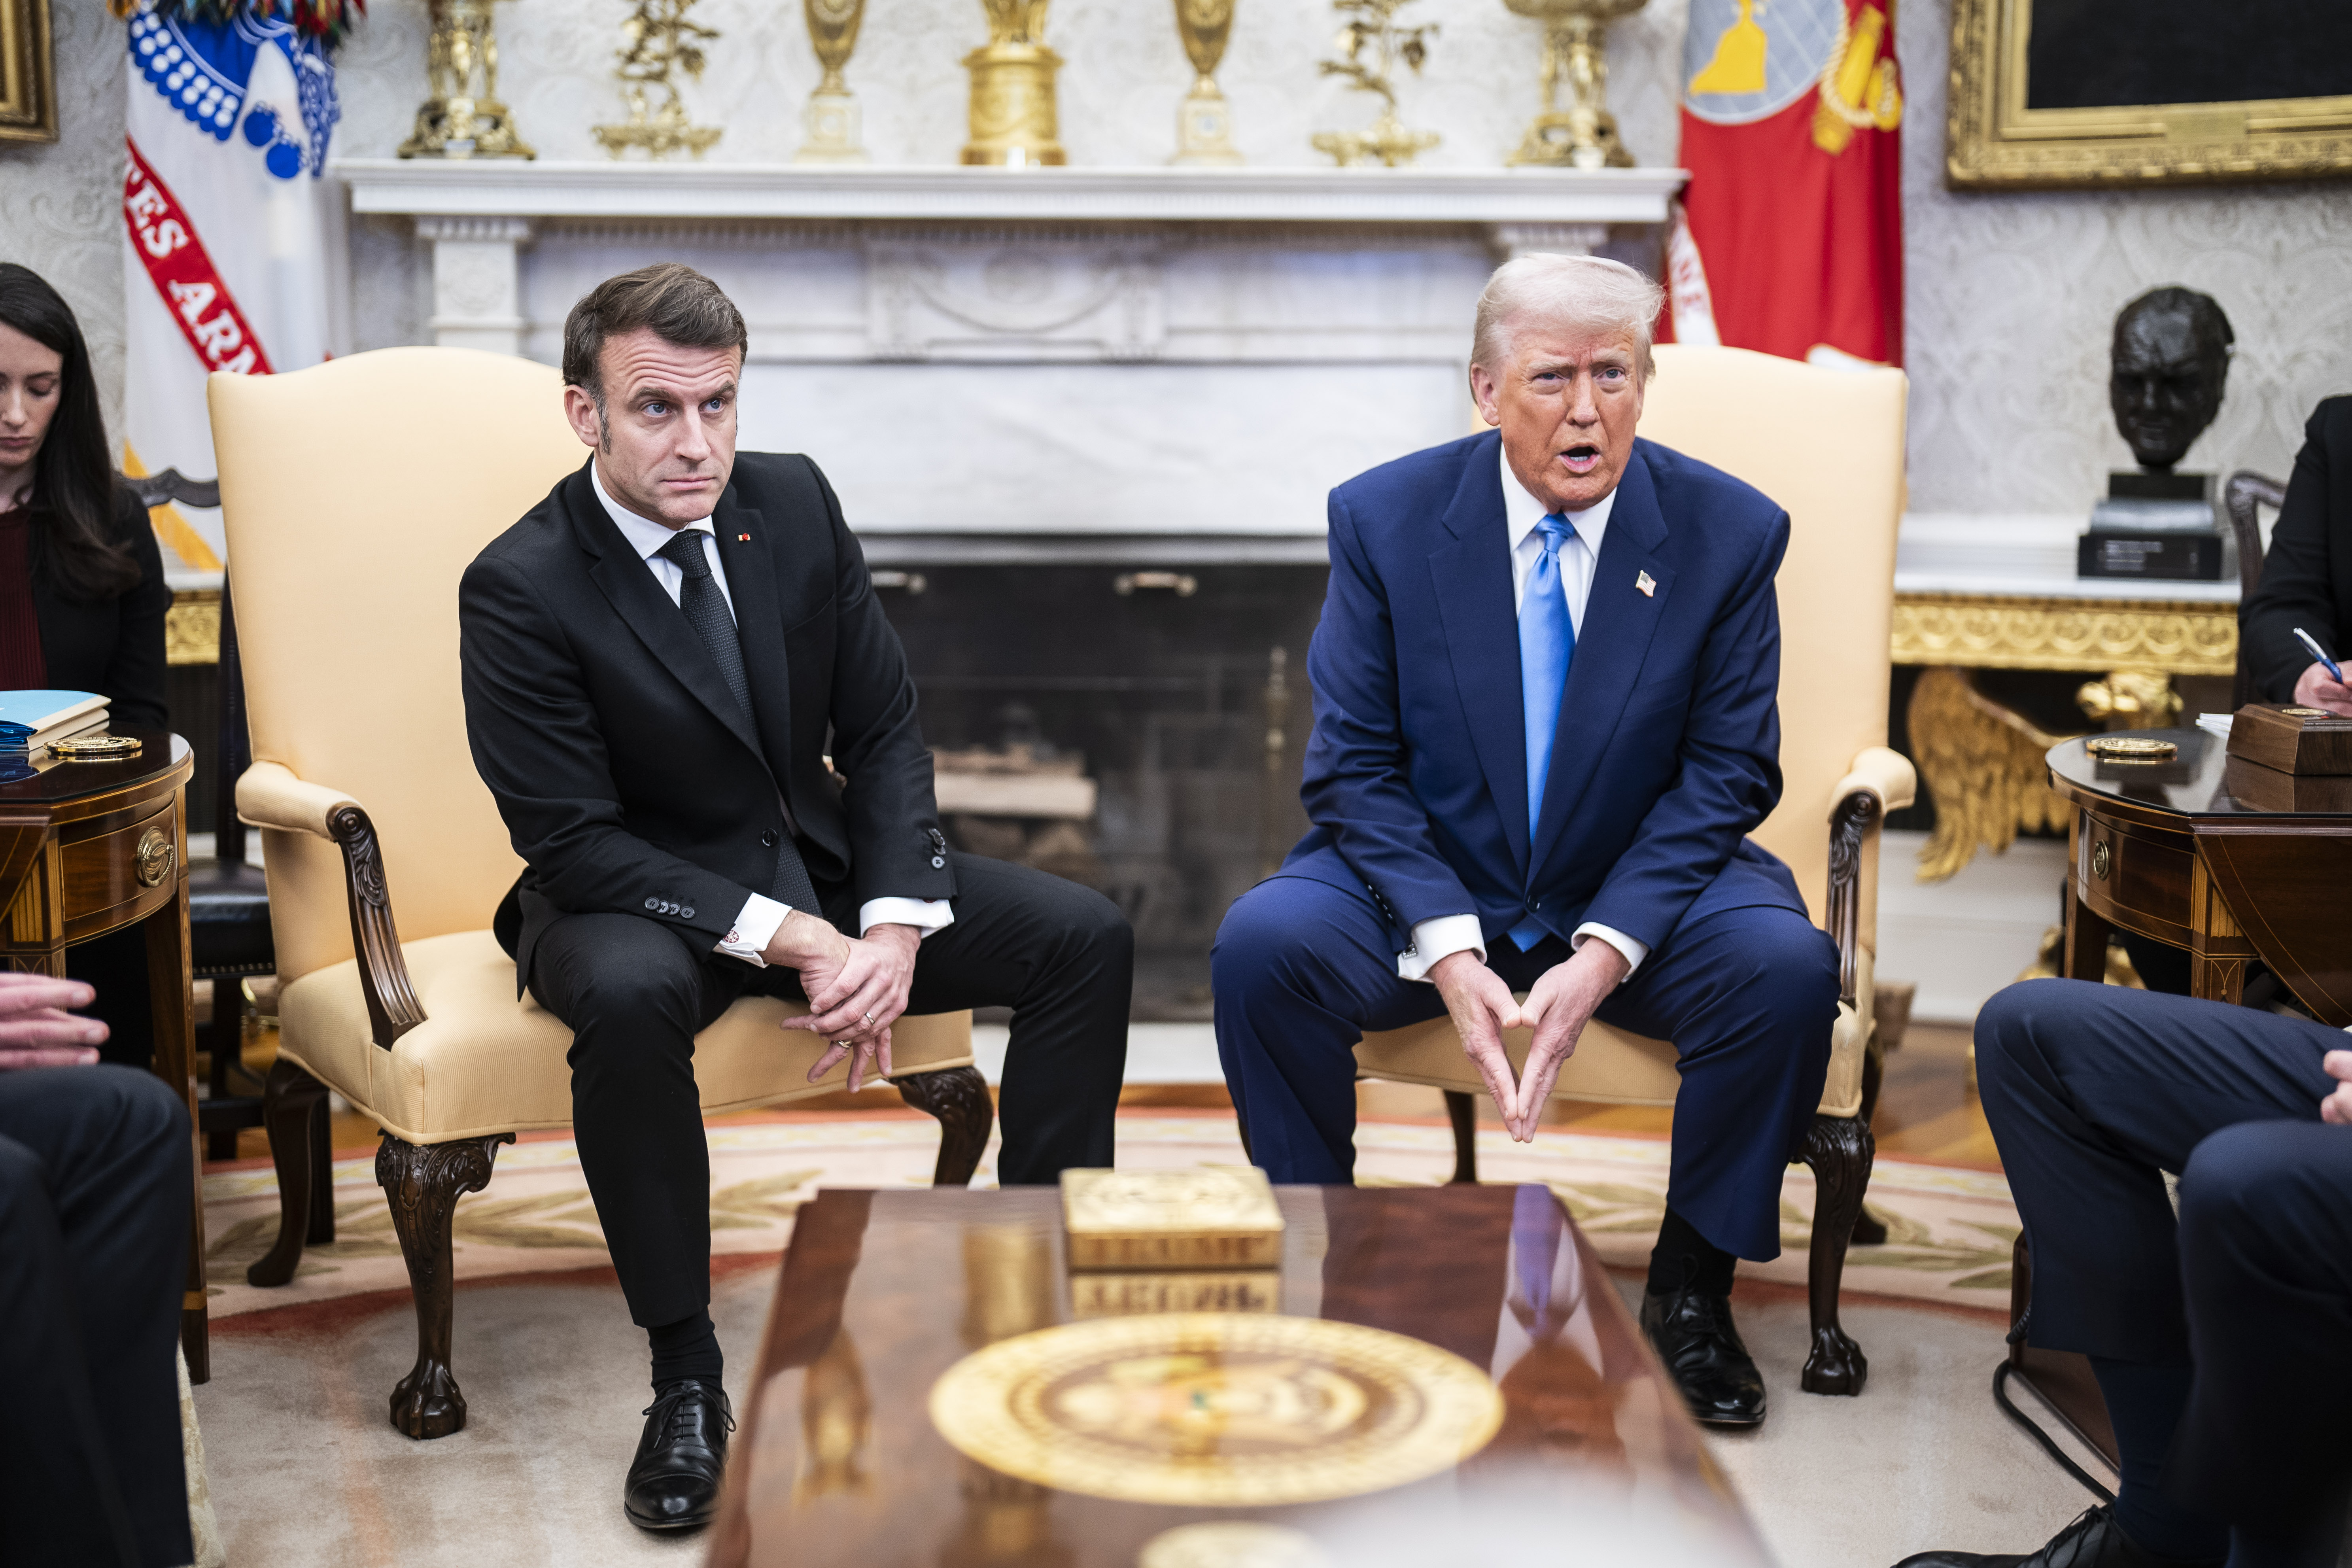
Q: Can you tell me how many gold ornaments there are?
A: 7